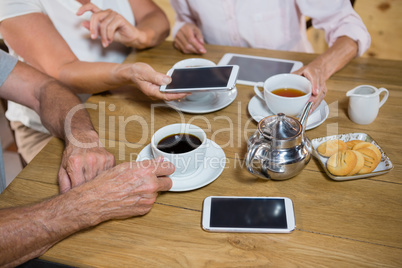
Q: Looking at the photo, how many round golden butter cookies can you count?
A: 6